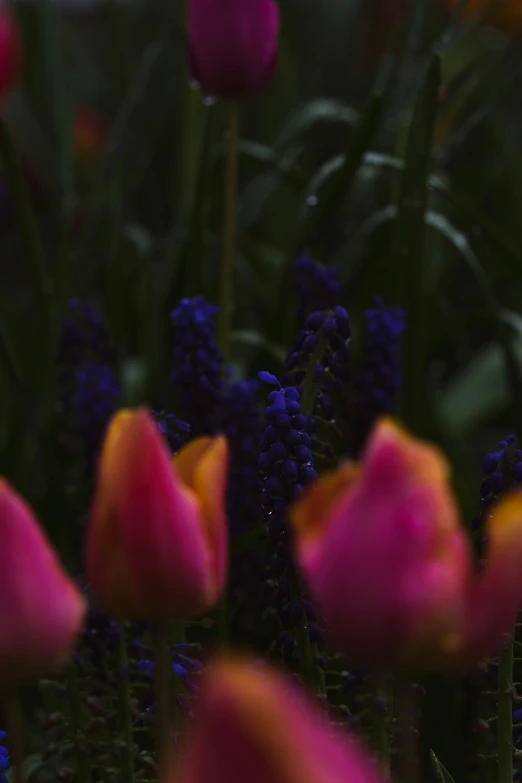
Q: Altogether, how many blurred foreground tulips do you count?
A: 4